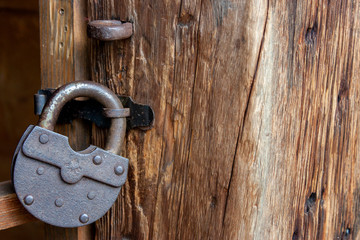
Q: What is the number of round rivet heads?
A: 8